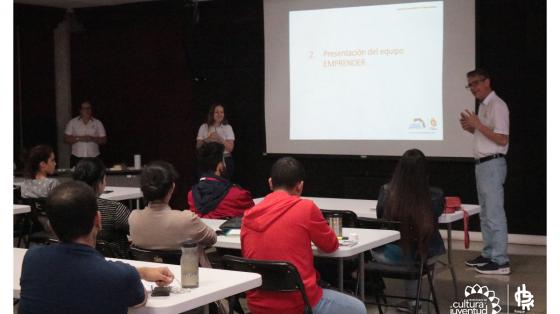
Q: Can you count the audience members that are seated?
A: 7